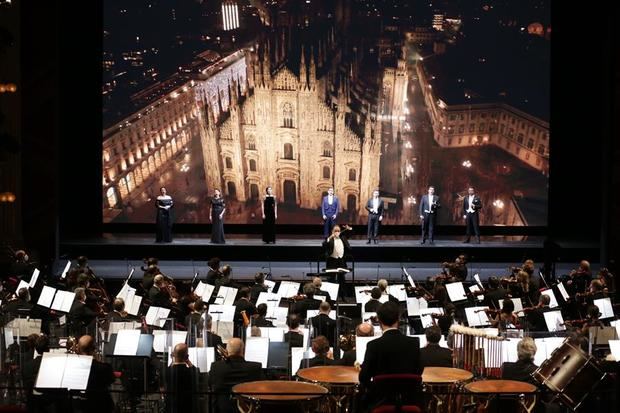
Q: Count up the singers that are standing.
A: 7